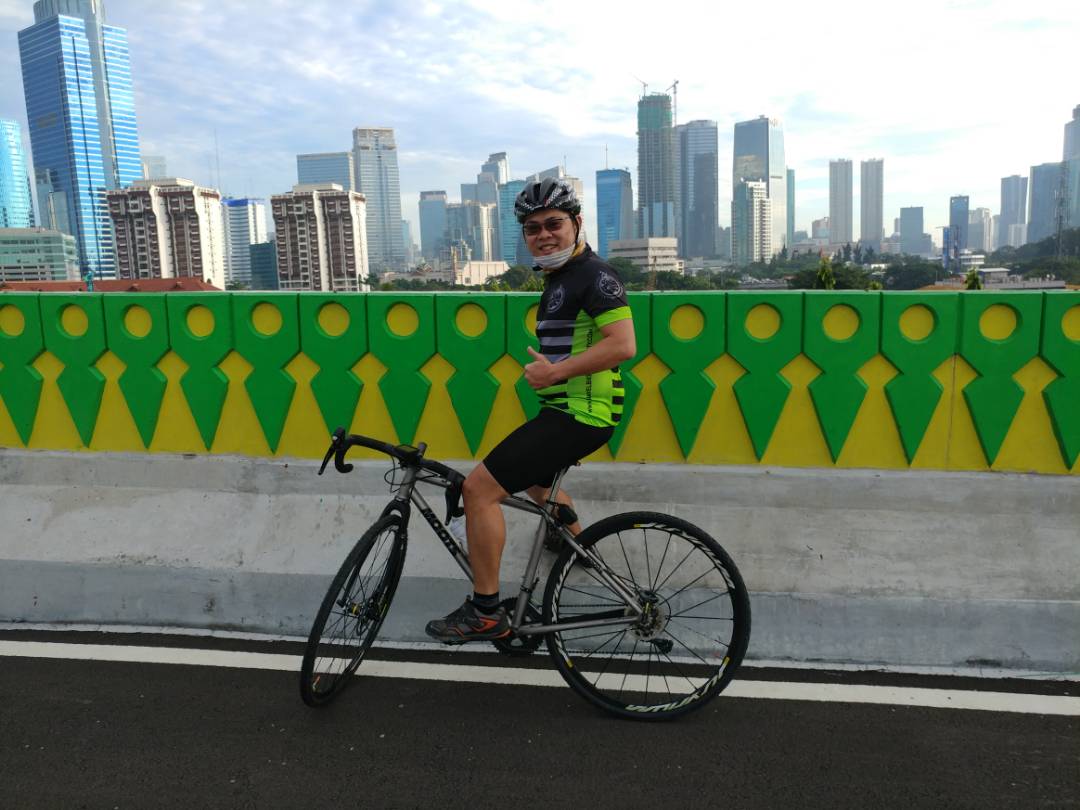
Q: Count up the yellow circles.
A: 15